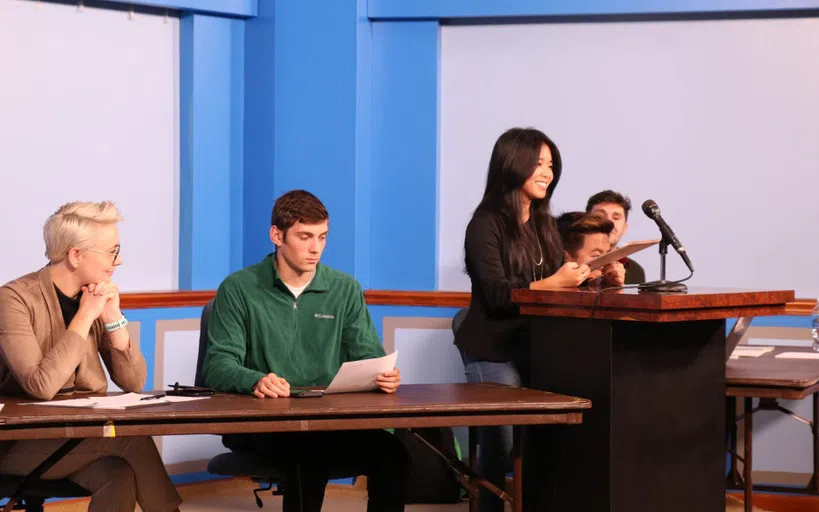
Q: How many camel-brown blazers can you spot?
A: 1